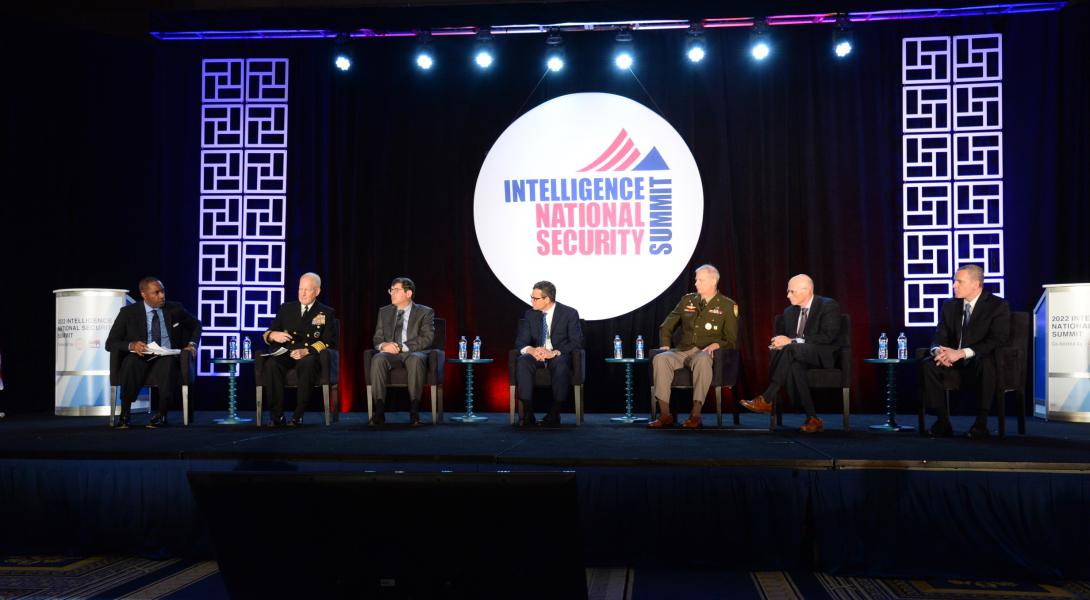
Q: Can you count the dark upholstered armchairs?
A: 7